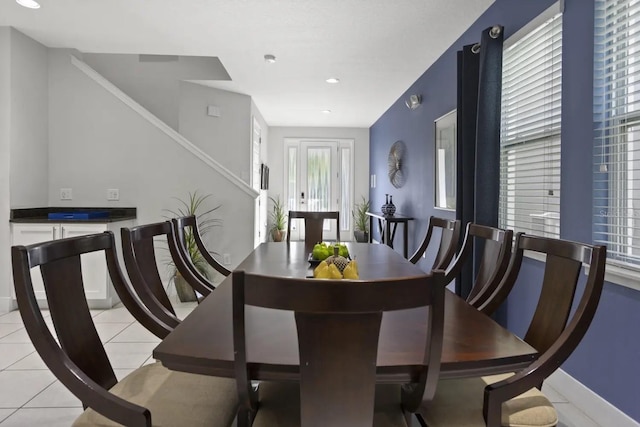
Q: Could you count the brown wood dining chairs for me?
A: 8